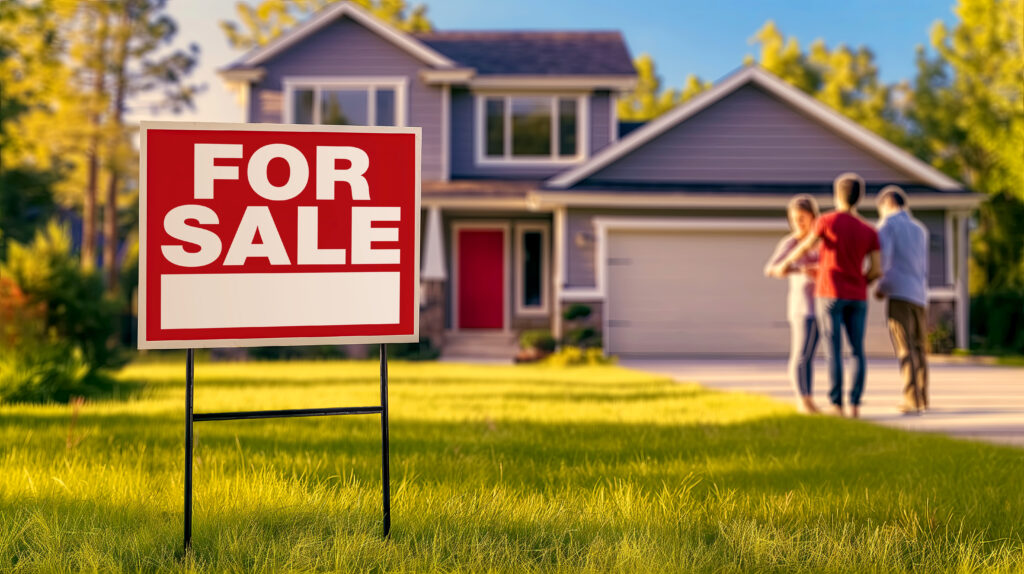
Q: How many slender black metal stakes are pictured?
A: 2